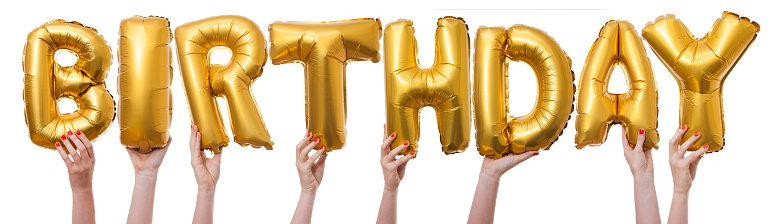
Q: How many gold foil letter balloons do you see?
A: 8